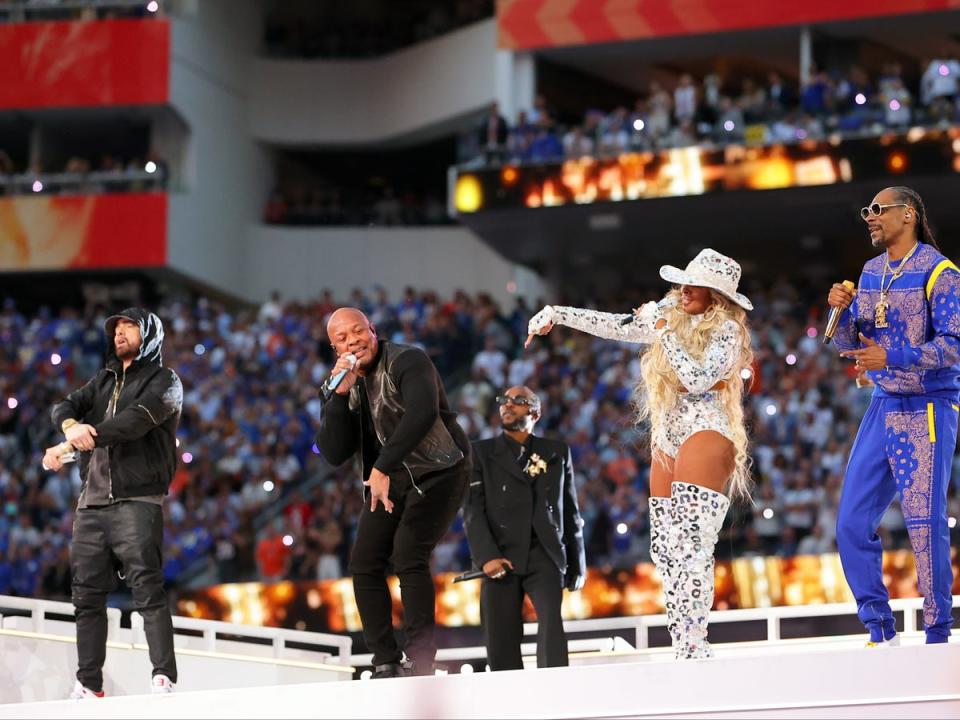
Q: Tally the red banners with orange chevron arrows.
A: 1